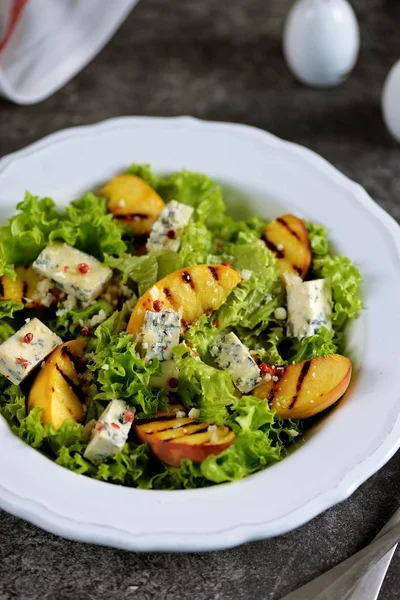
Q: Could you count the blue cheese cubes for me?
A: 7